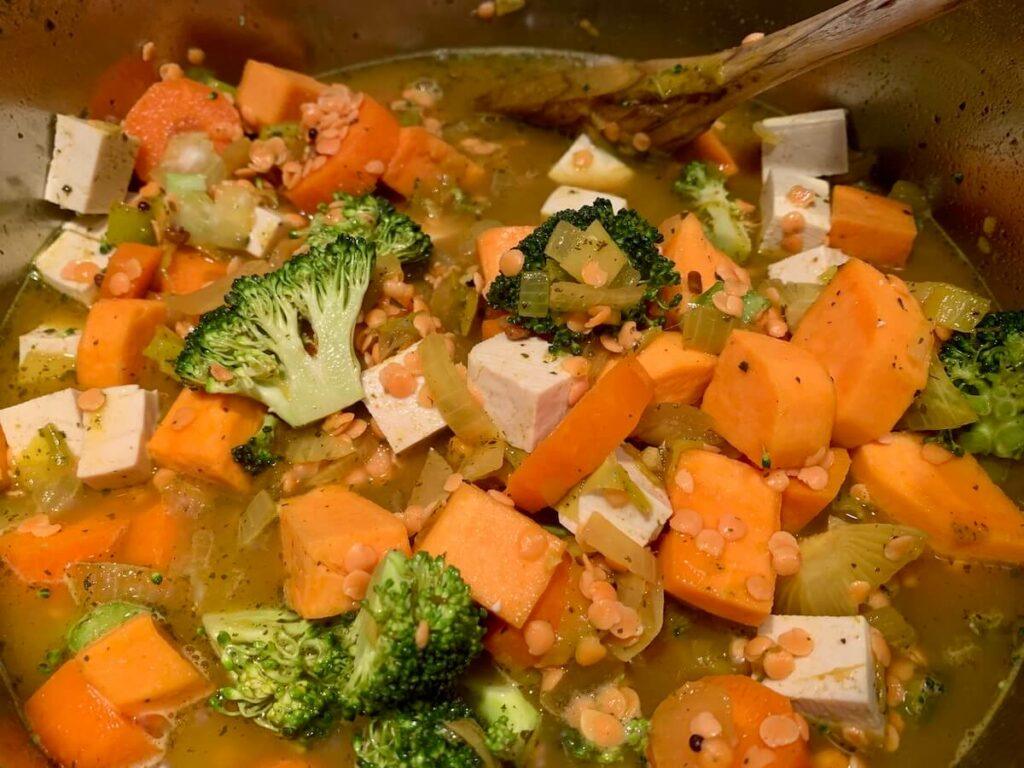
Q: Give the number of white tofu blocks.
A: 15